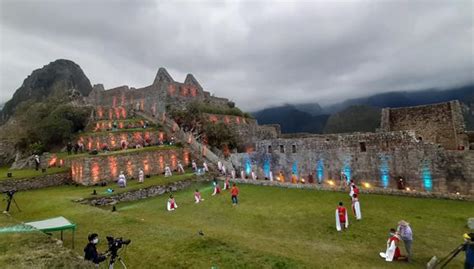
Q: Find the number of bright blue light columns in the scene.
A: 7